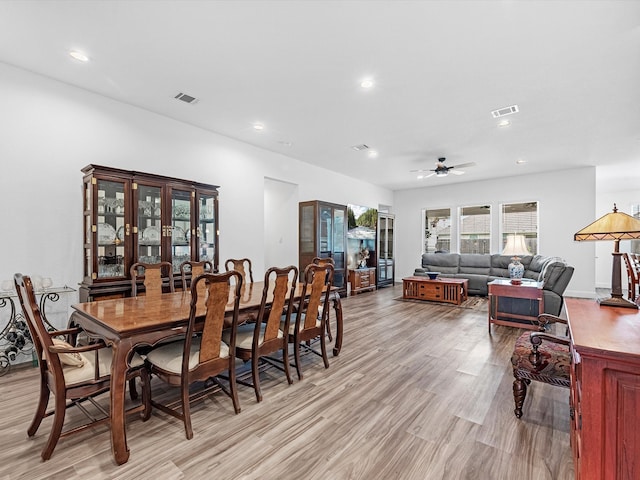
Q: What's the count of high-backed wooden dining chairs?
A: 8